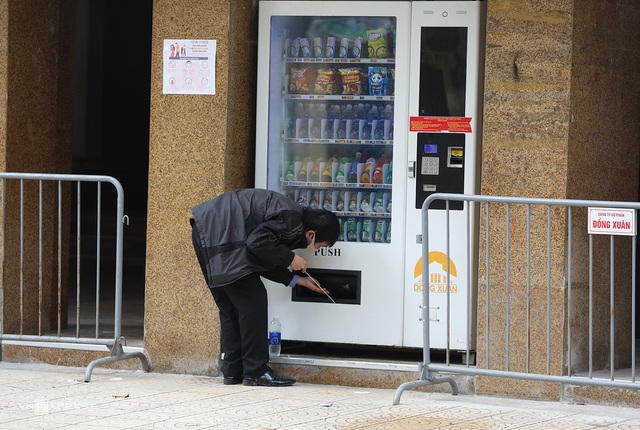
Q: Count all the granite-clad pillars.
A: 3